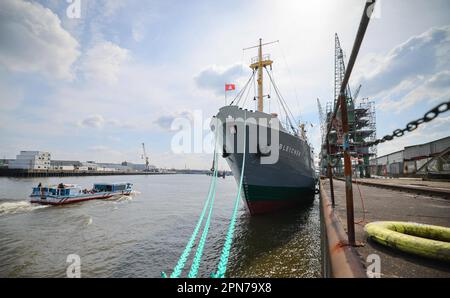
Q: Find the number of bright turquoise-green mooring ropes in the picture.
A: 3